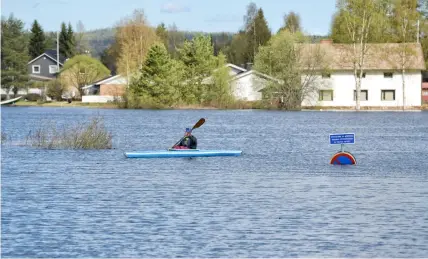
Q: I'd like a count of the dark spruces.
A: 3